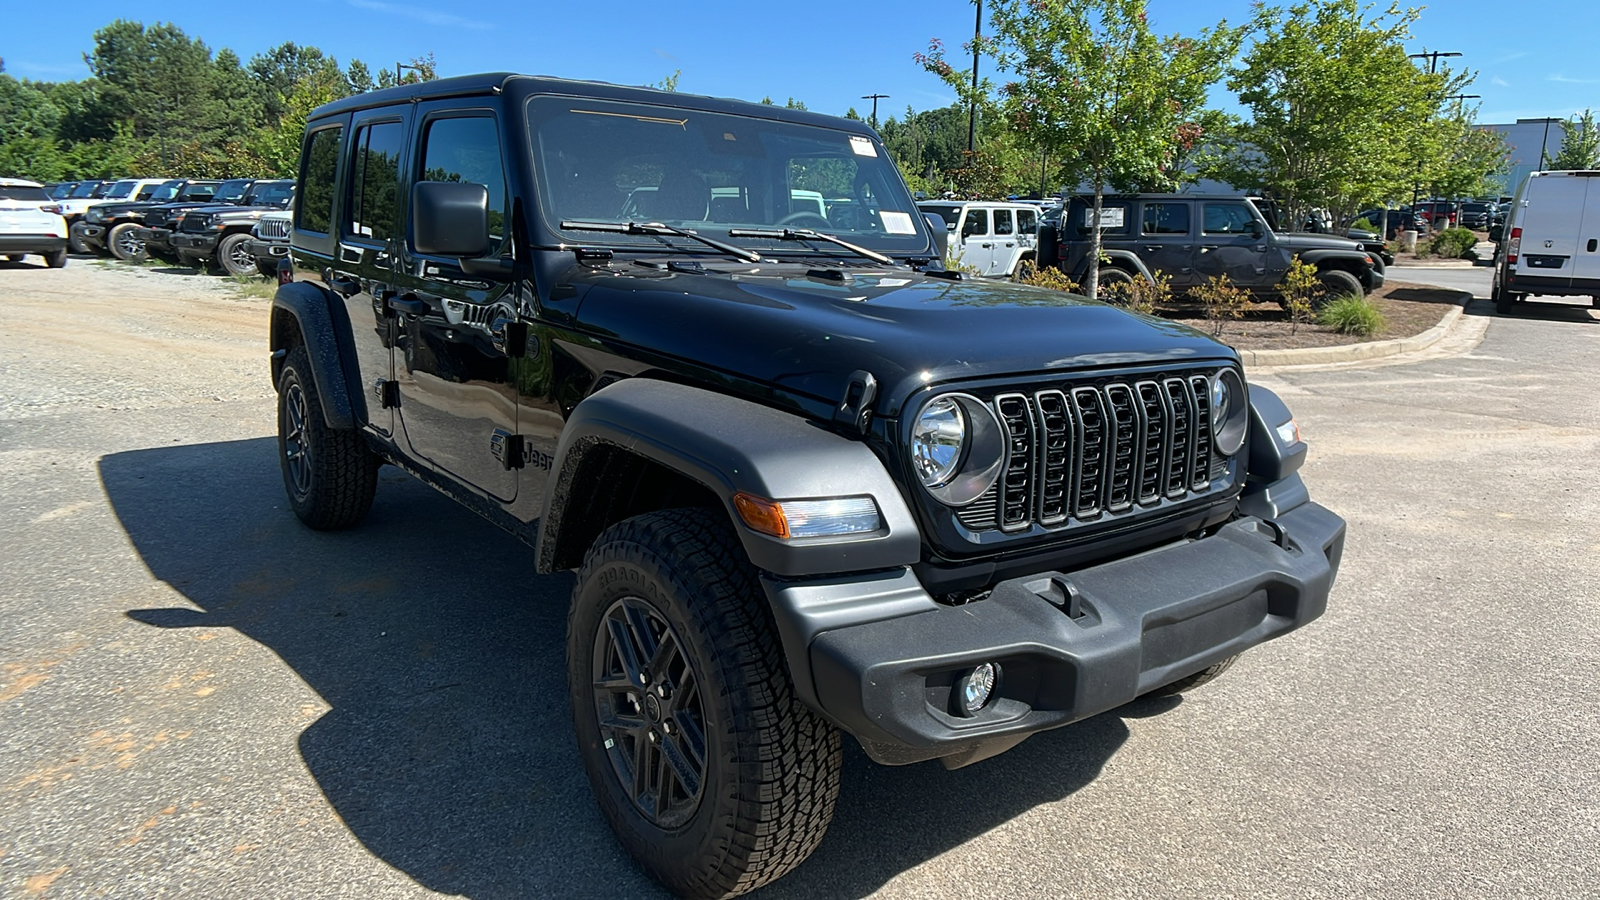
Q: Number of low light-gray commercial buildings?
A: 1